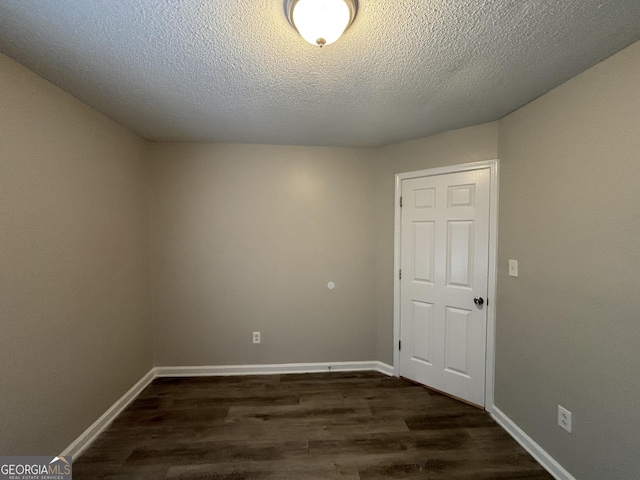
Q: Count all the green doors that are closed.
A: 0